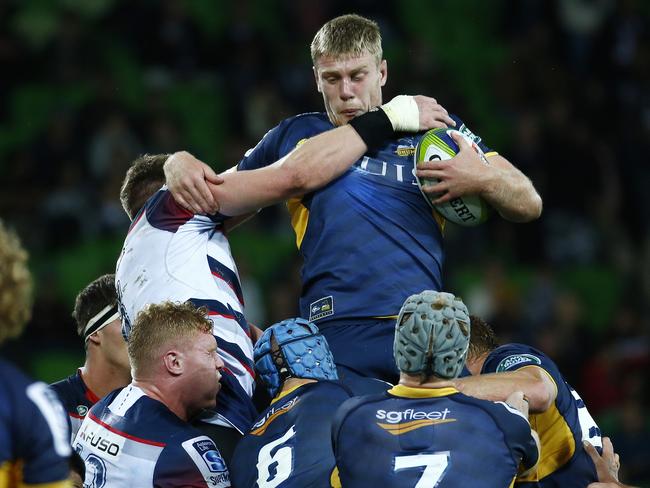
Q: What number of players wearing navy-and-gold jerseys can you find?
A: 5